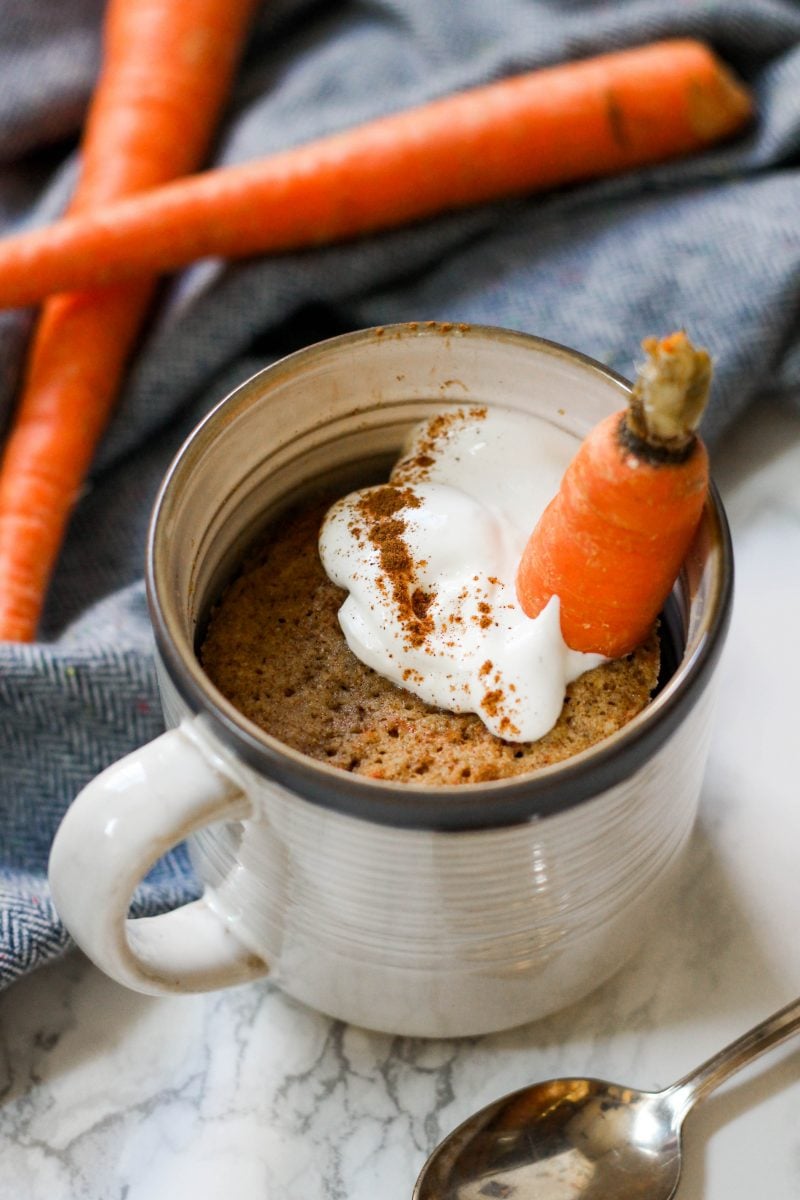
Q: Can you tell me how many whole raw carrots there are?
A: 2